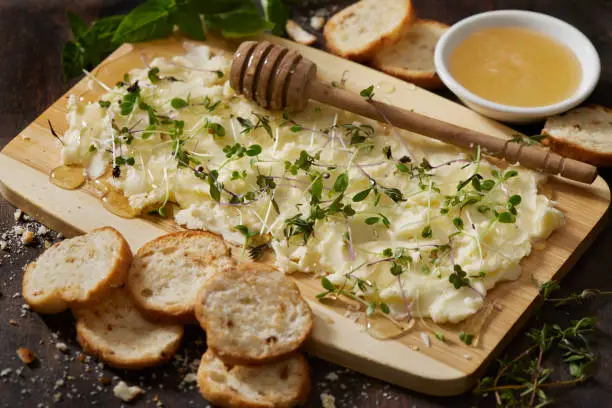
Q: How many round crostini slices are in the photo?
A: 8